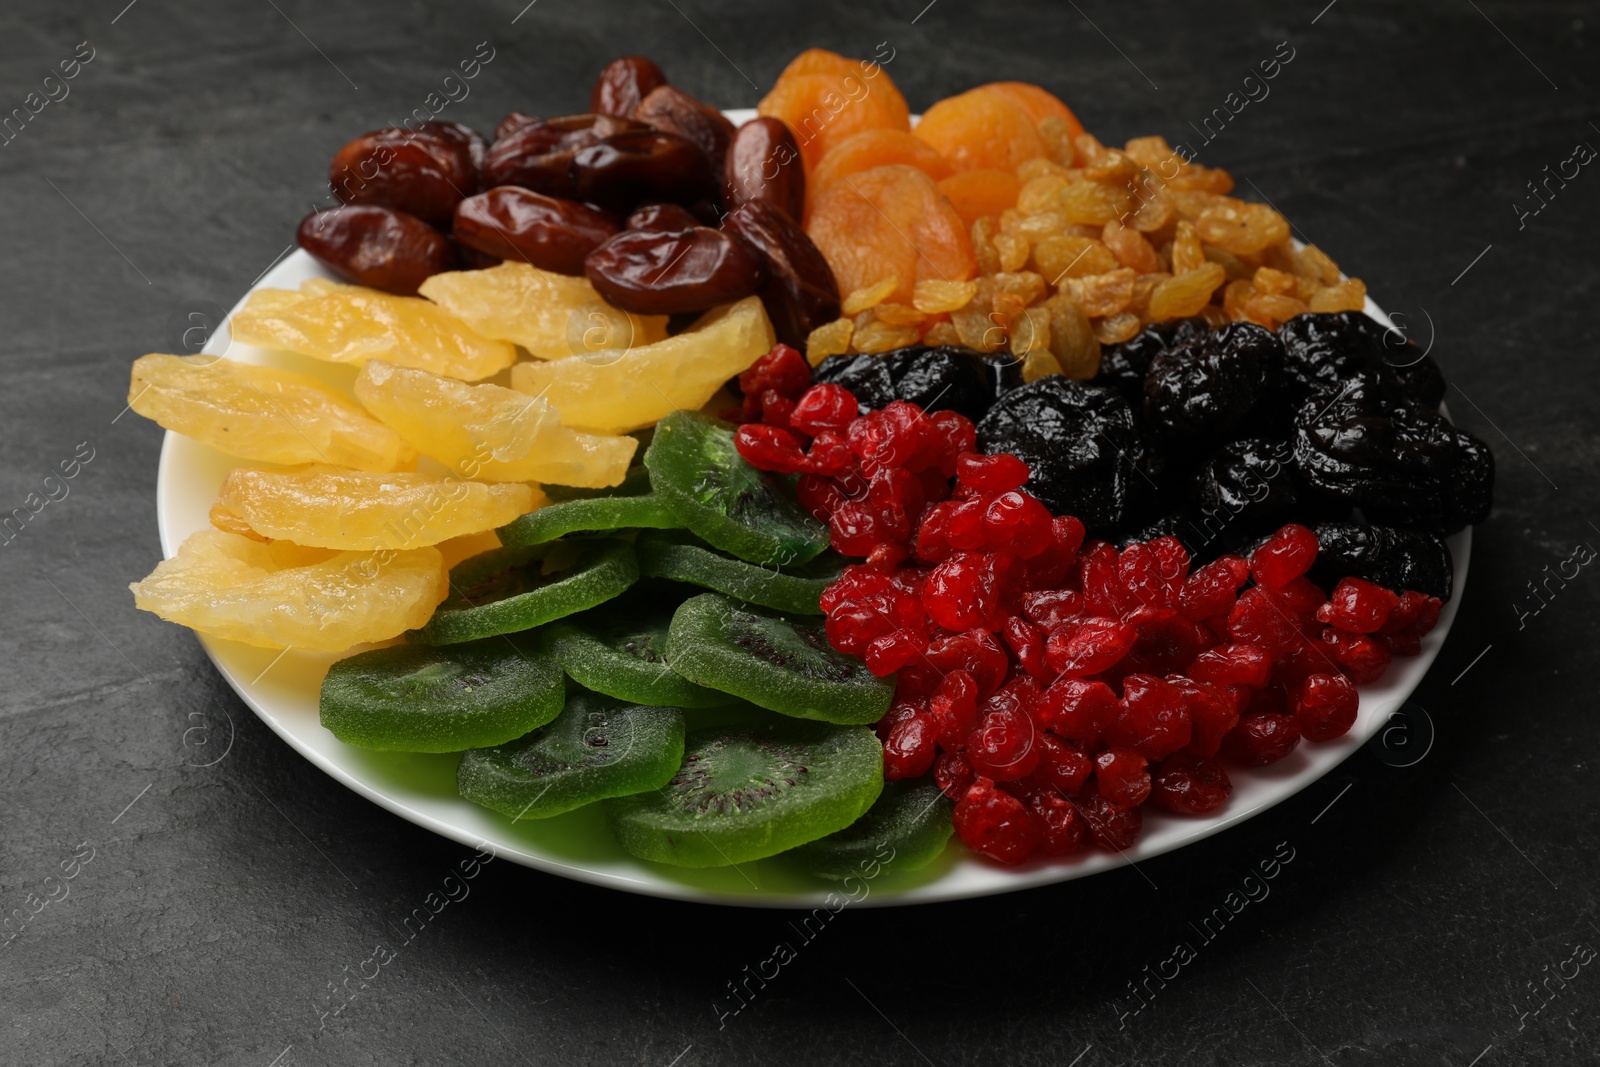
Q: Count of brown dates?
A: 13